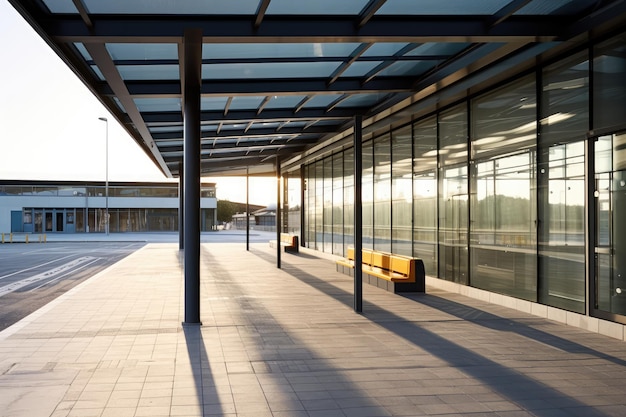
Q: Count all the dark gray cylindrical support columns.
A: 5